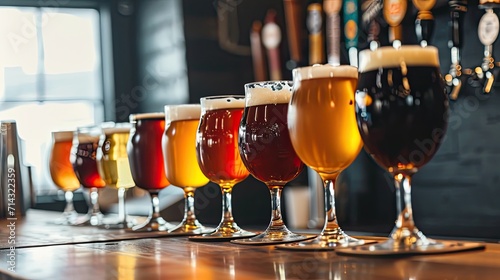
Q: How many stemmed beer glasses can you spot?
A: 9